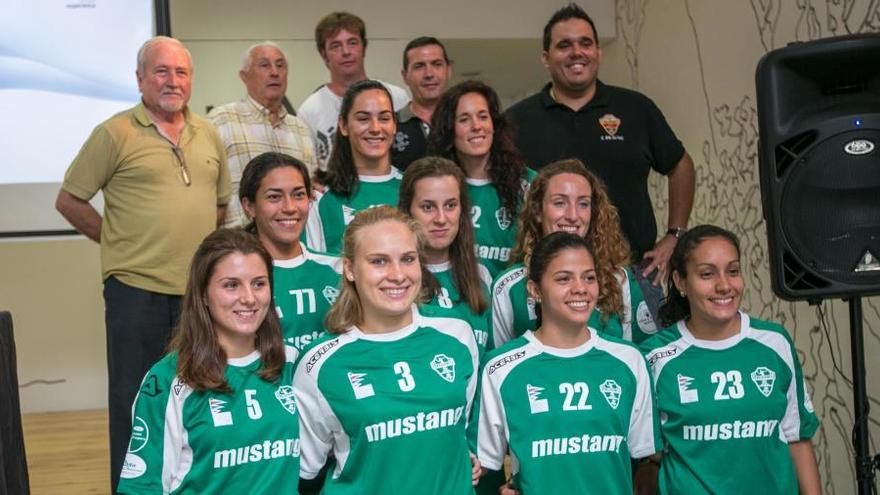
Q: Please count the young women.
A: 9